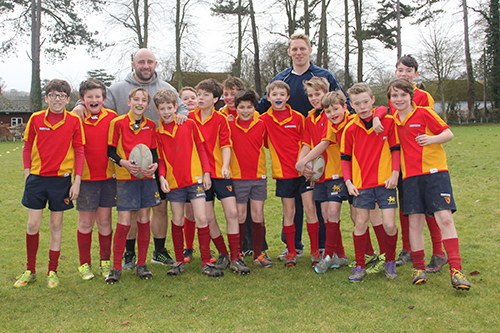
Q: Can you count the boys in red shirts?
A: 14